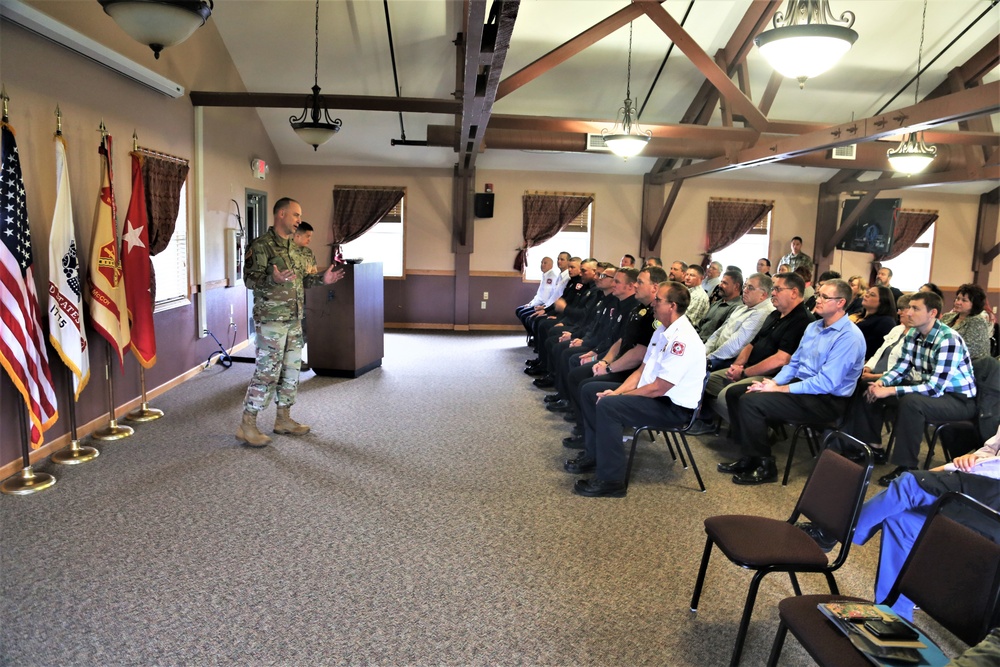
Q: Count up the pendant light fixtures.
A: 5